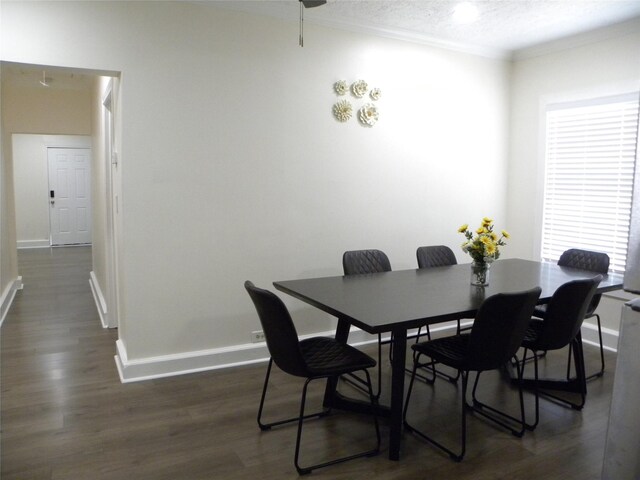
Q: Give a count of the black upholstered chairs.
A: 6